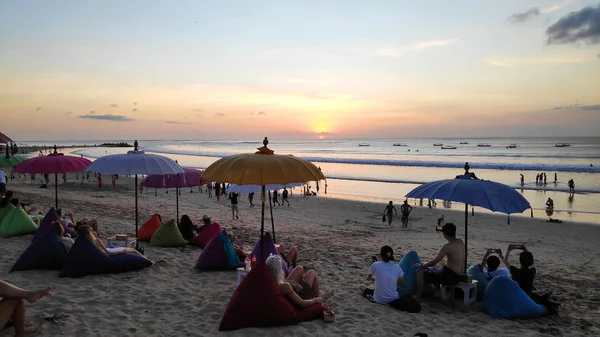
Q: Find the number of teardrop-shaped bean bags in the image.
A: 14